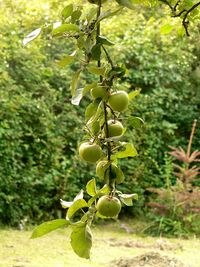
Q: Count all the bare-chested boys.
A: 0